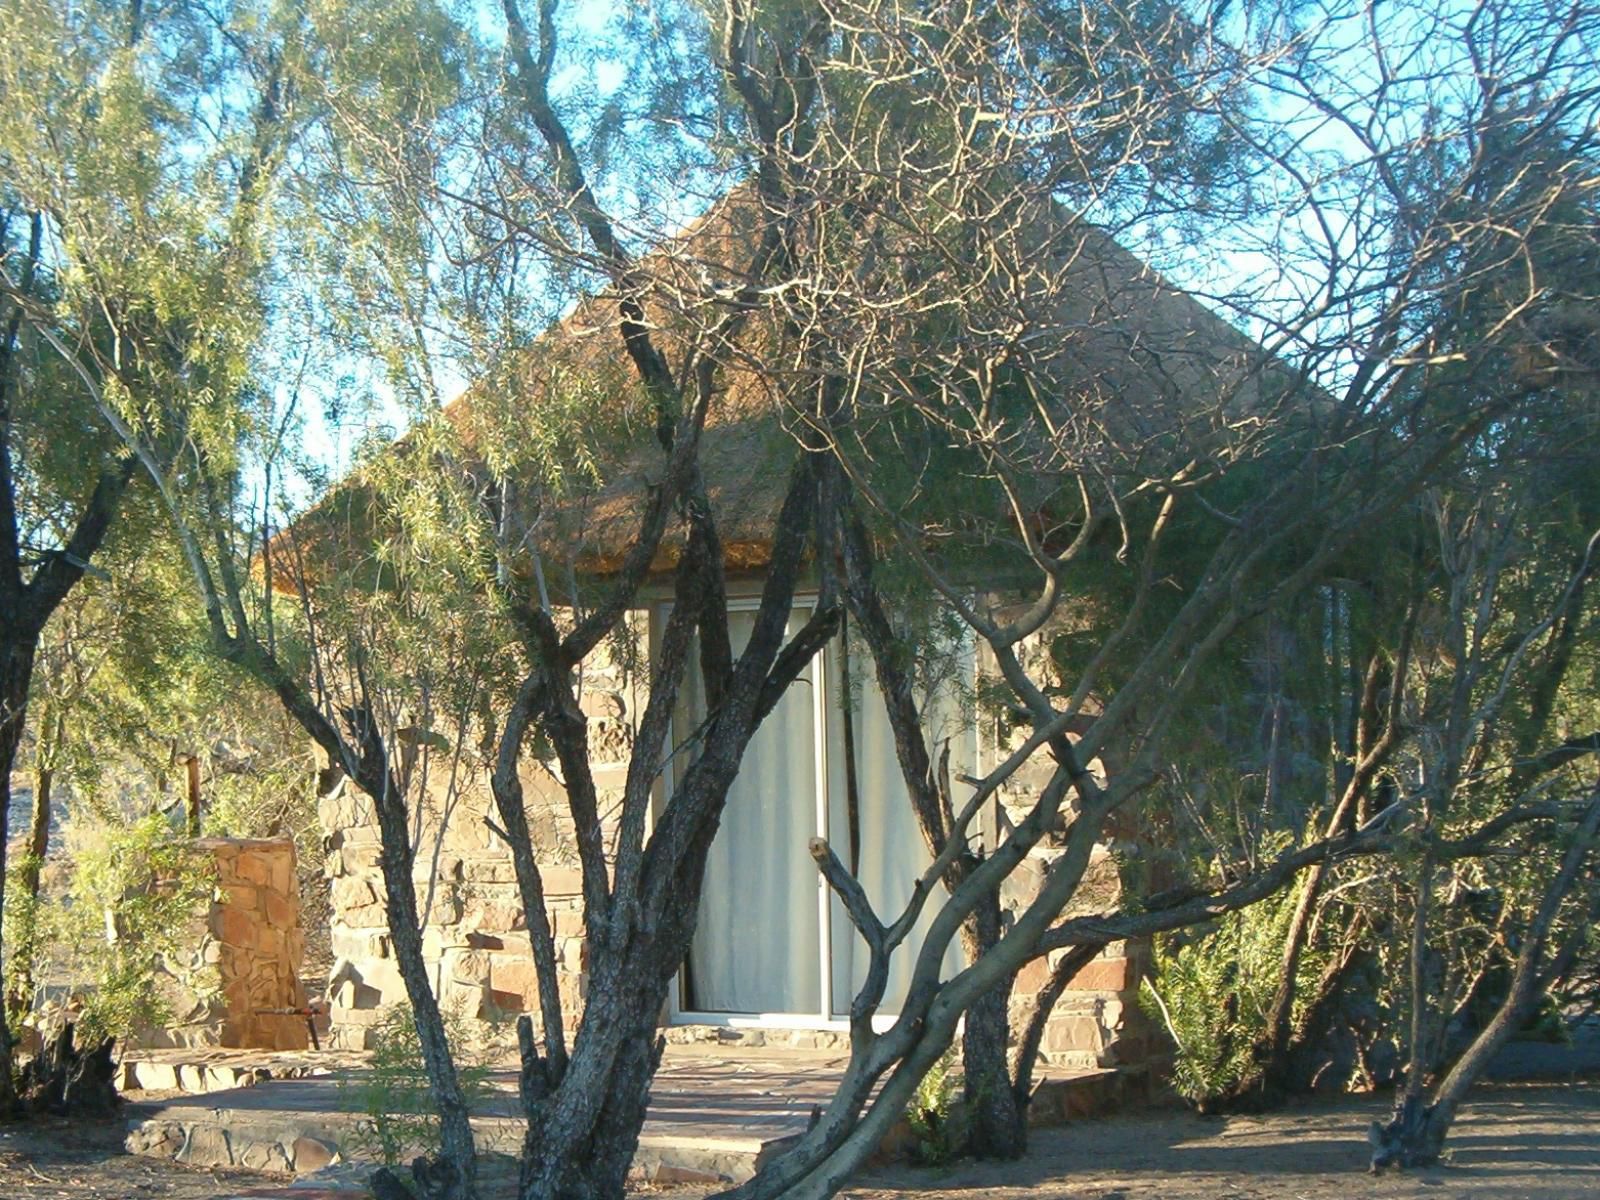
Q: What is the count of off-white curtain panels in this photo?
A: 2